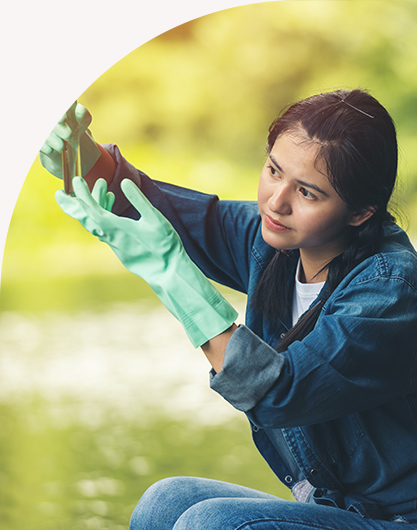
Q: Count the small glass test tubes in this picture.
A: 1